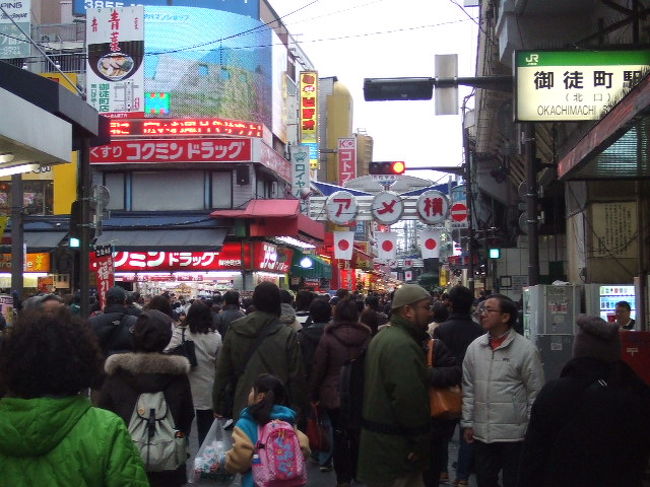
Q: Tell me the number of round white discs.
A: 3